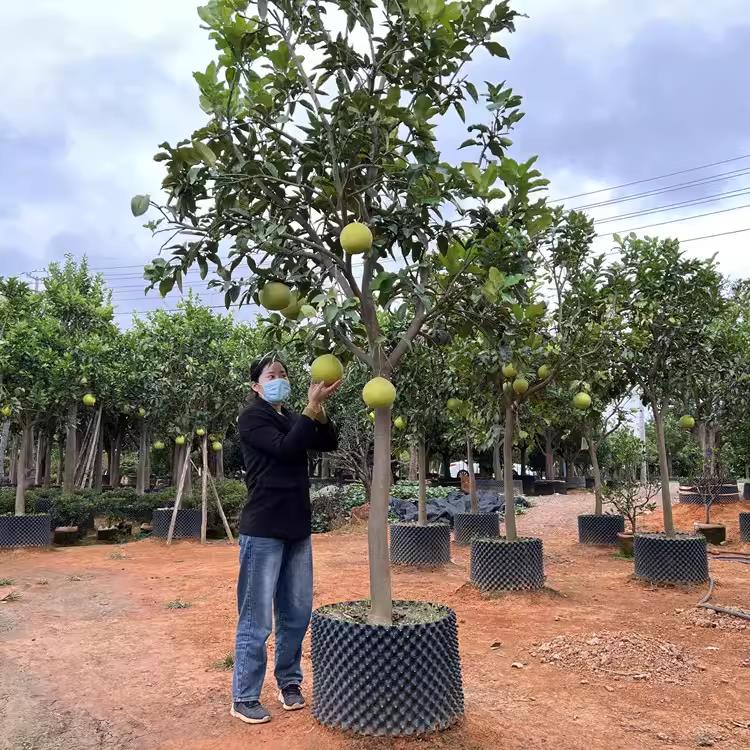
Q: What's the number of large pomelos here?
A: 5